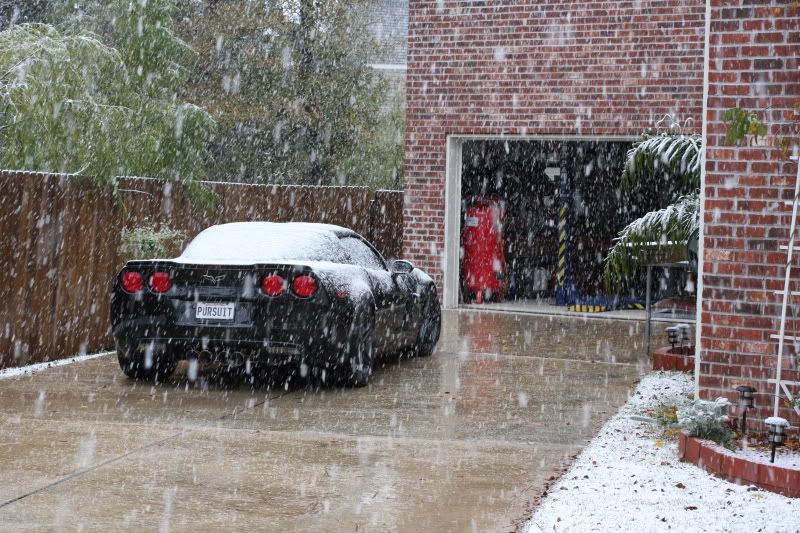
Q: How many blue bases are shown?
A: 1